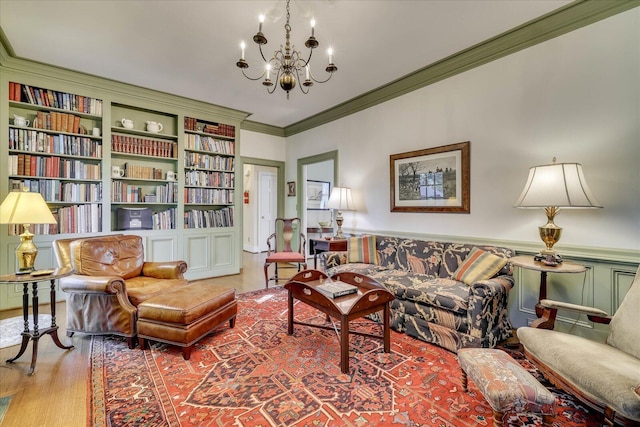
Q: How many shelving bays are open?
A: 3